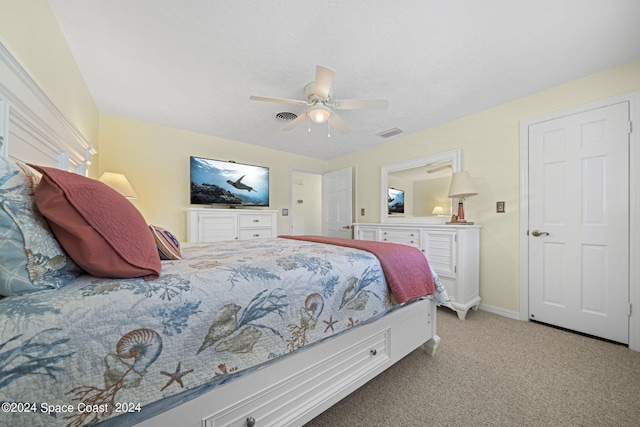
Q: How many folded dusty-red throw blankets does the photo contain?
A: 1